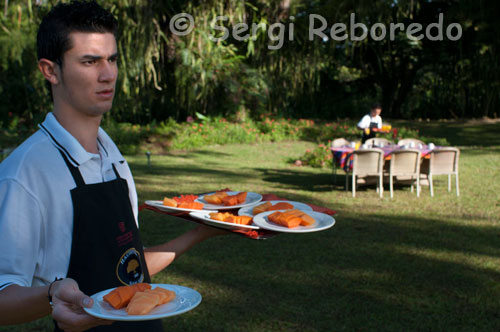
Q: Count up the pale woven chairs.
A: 6